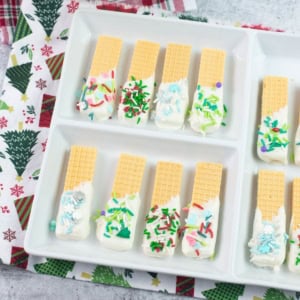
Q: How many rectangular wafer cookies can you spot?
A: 12